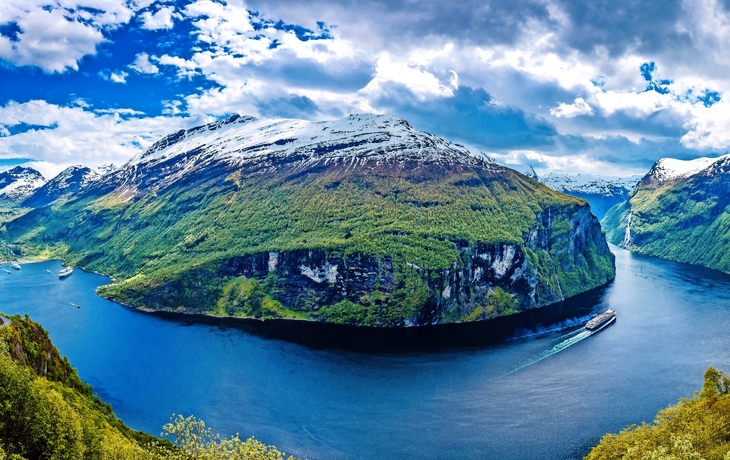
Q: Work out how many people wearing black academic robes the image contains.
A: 0